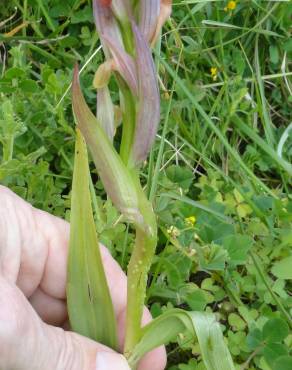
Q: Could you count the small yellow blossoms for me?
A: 3